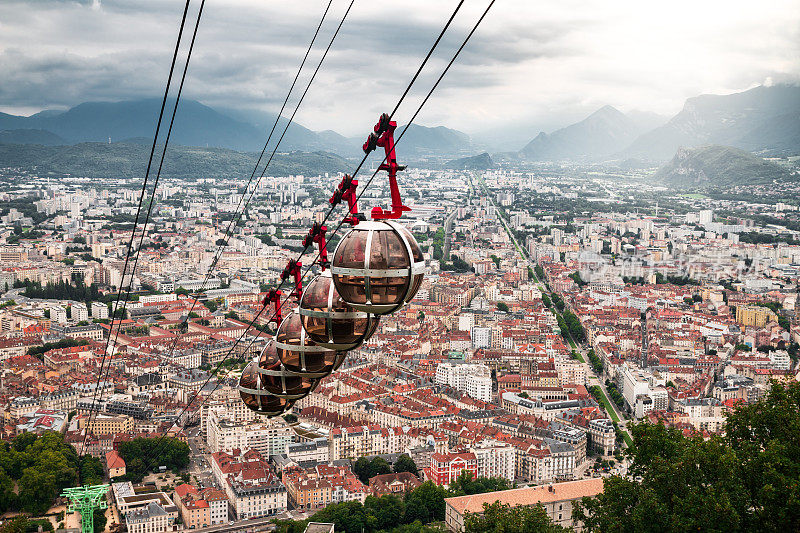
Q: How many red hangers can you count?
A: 5